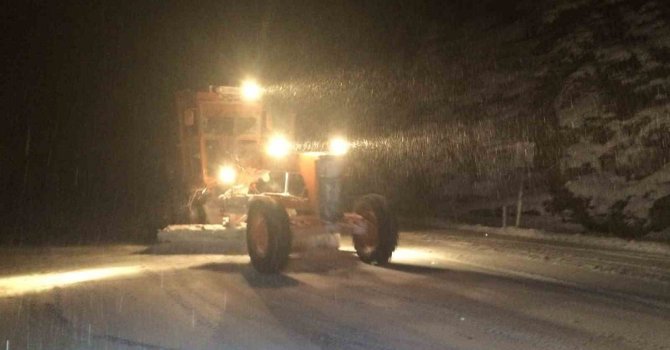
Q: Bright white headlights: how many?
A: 4